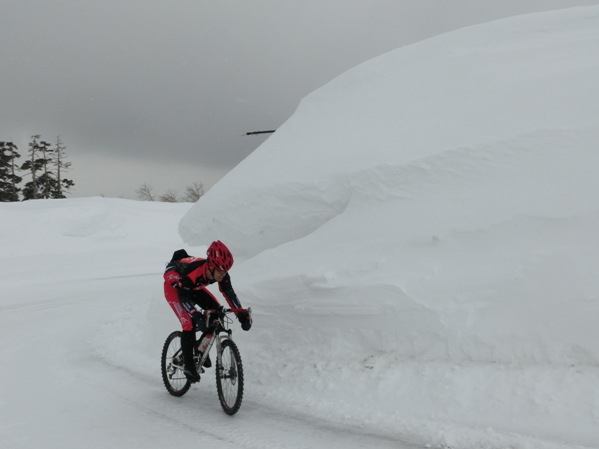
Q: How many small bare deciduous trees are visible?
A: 3